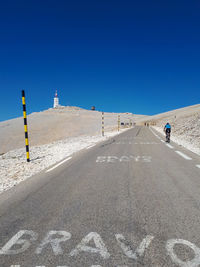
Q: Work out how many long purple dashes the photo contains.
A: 0